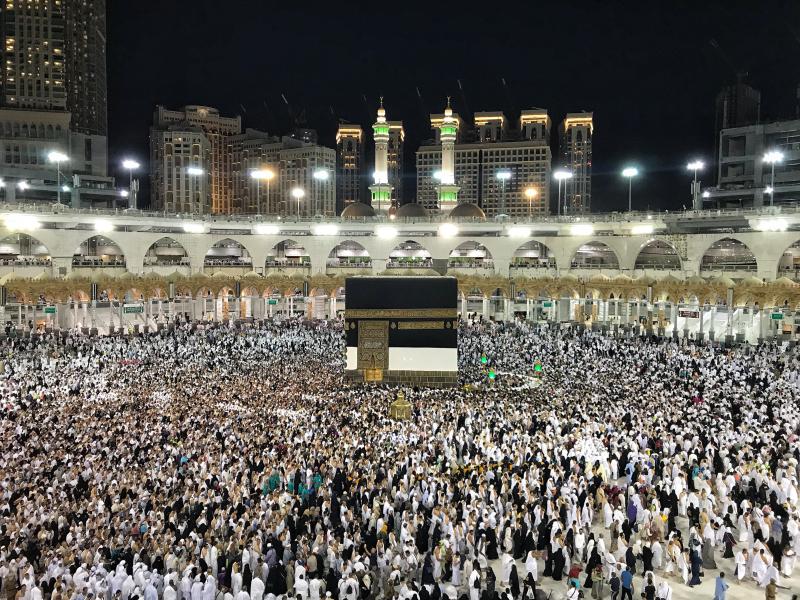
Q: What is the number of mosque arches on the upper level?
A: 13